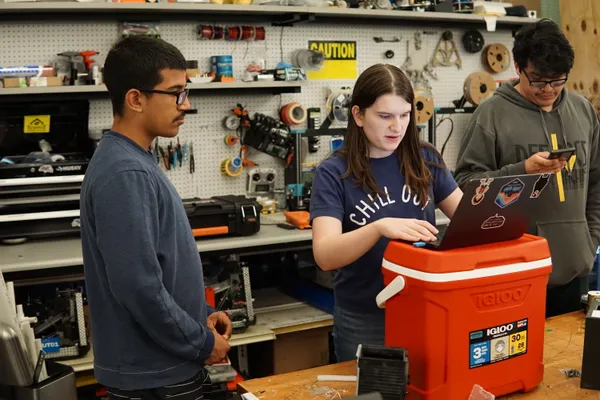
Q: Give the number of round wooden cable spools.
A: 3